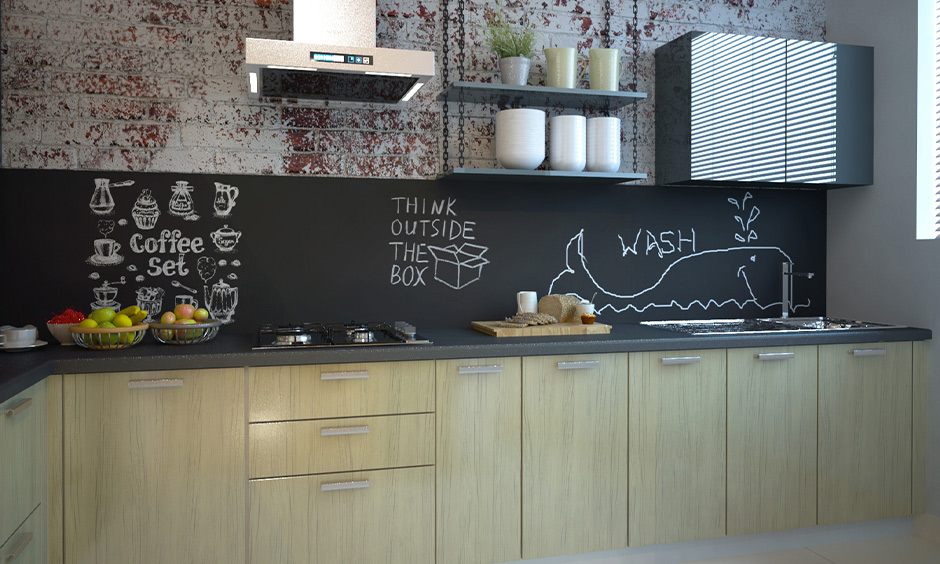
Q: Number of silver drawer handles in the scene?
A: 11